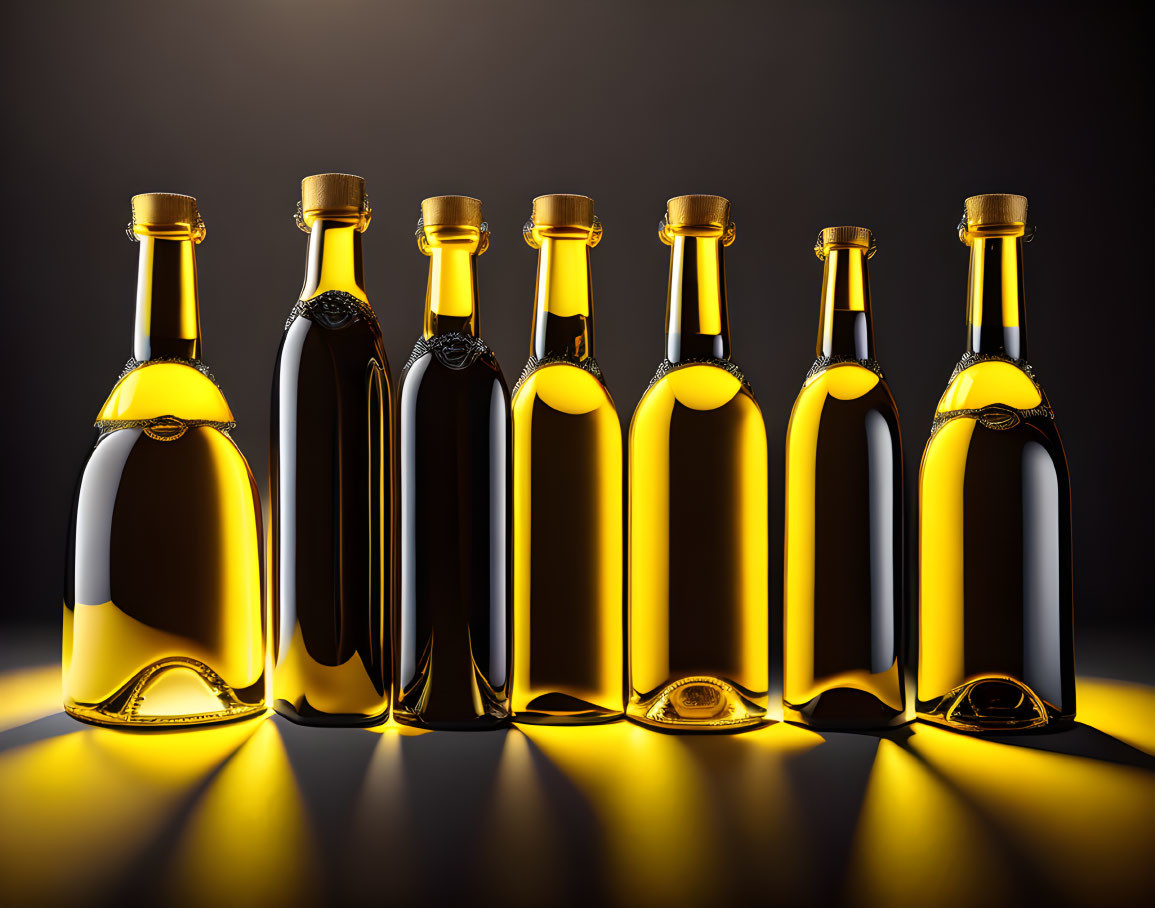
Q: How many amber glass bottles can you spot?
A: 7